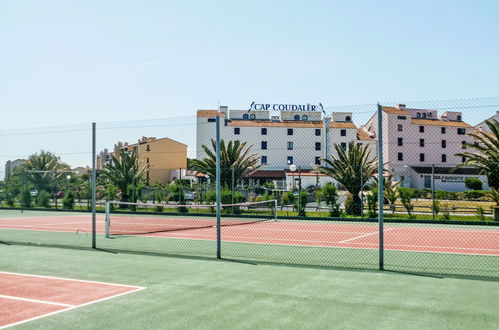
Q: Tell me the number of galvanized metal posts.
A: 3